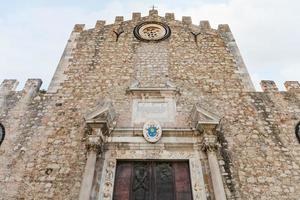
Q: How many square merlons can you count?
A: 13